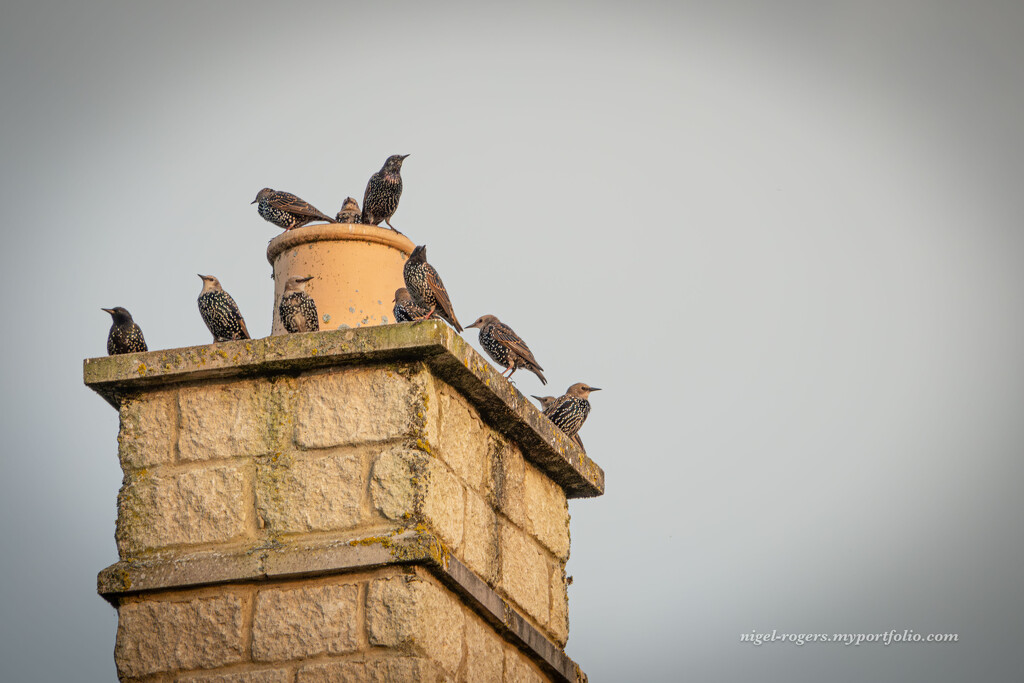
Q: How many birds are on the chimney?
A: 11